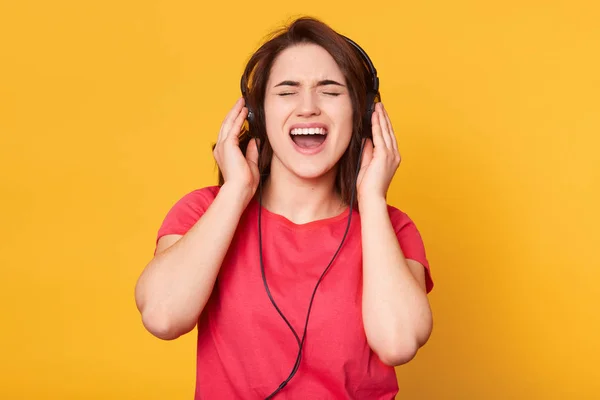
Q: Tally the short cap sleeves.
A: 2